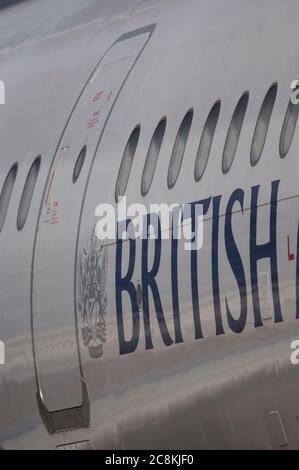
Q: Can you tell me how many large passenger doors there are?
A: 1